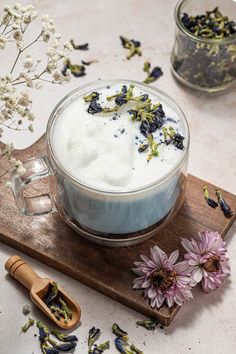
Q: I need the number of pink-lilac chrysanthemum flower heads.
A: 2